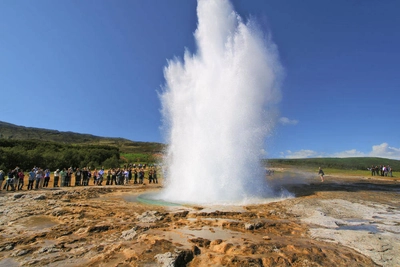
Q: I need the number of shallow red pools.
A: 0